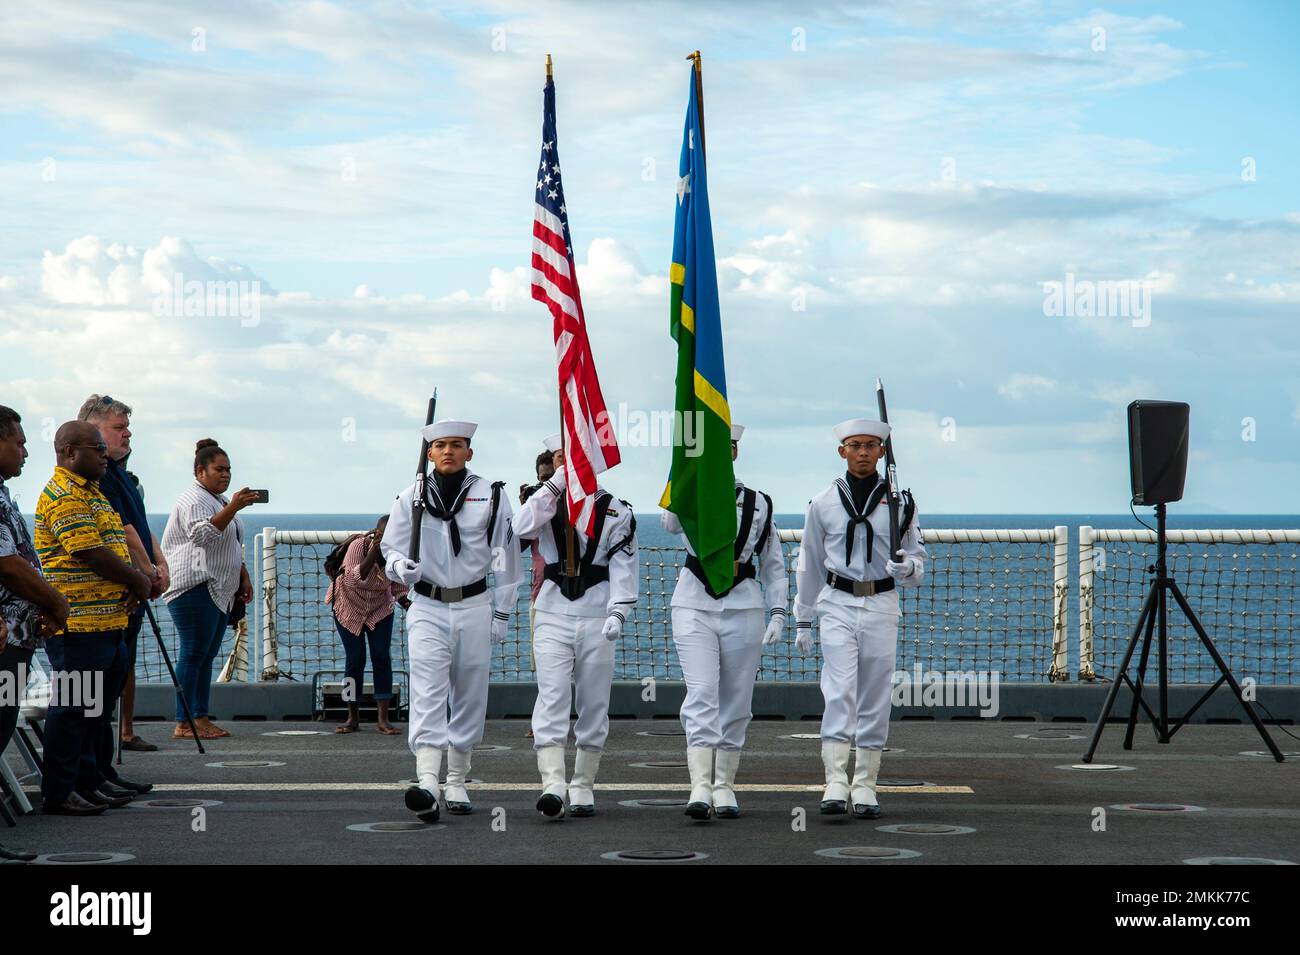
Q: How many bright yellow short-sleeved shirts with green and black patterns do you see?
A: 1